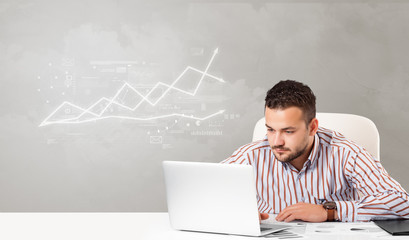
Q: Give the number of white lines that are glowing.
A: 3